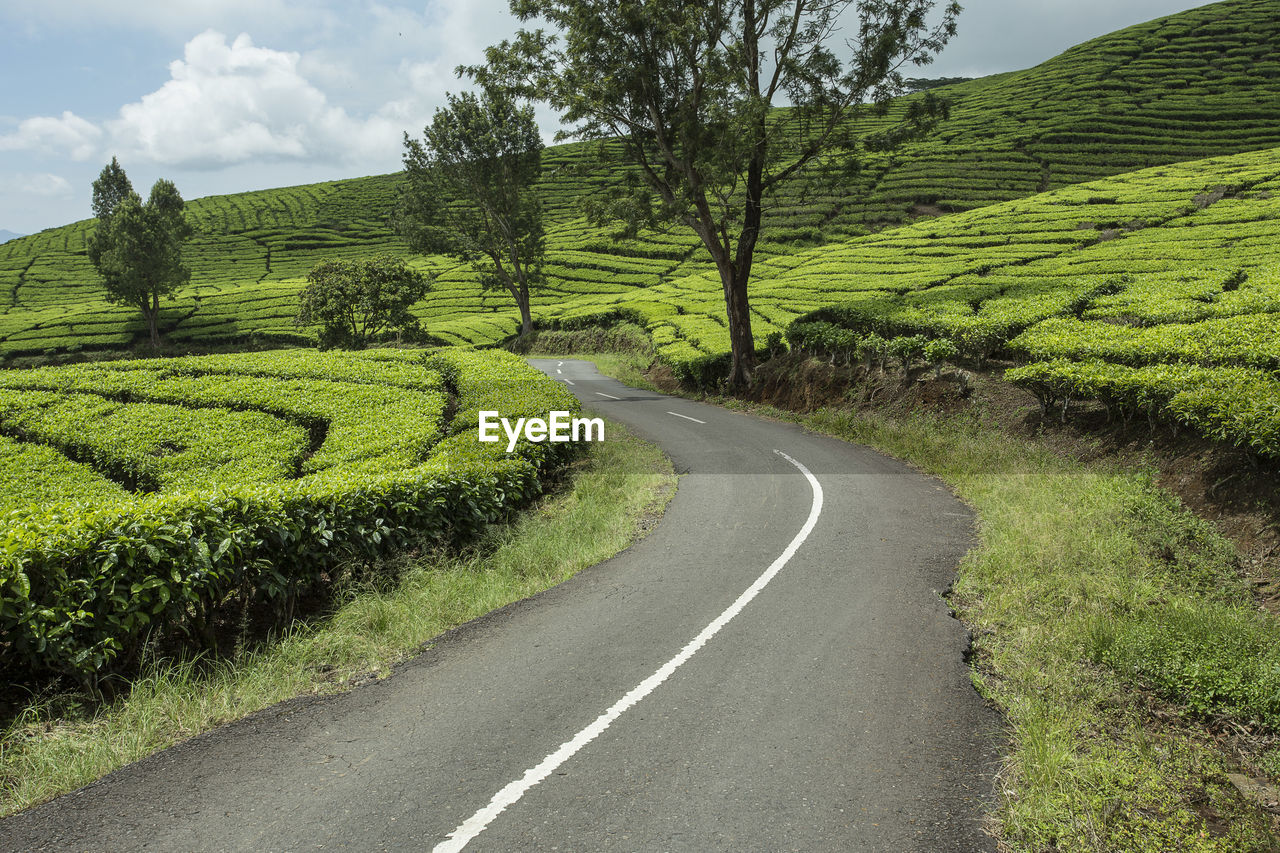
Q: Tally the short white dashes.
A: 5